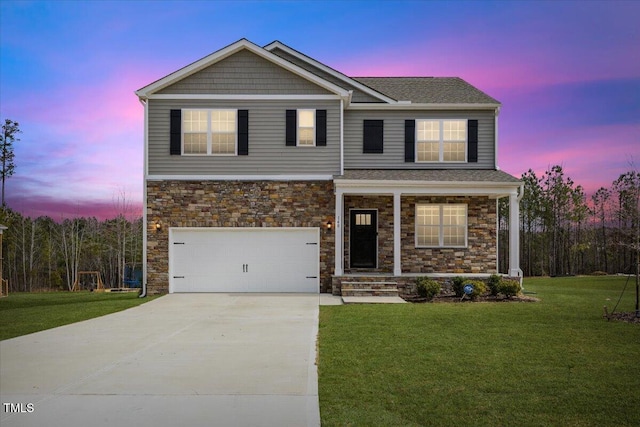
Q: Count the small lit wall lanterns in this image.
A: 2